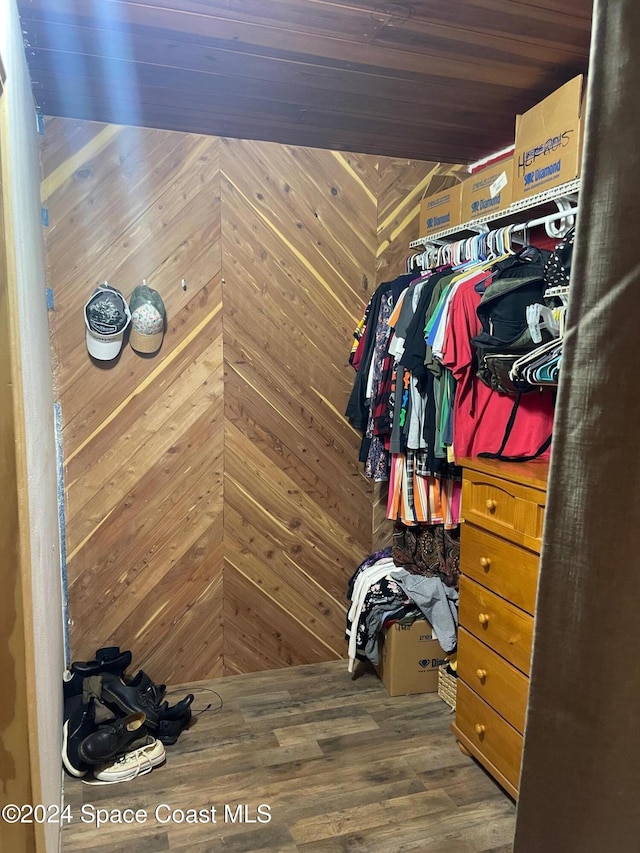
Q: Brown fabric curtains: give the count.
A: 1